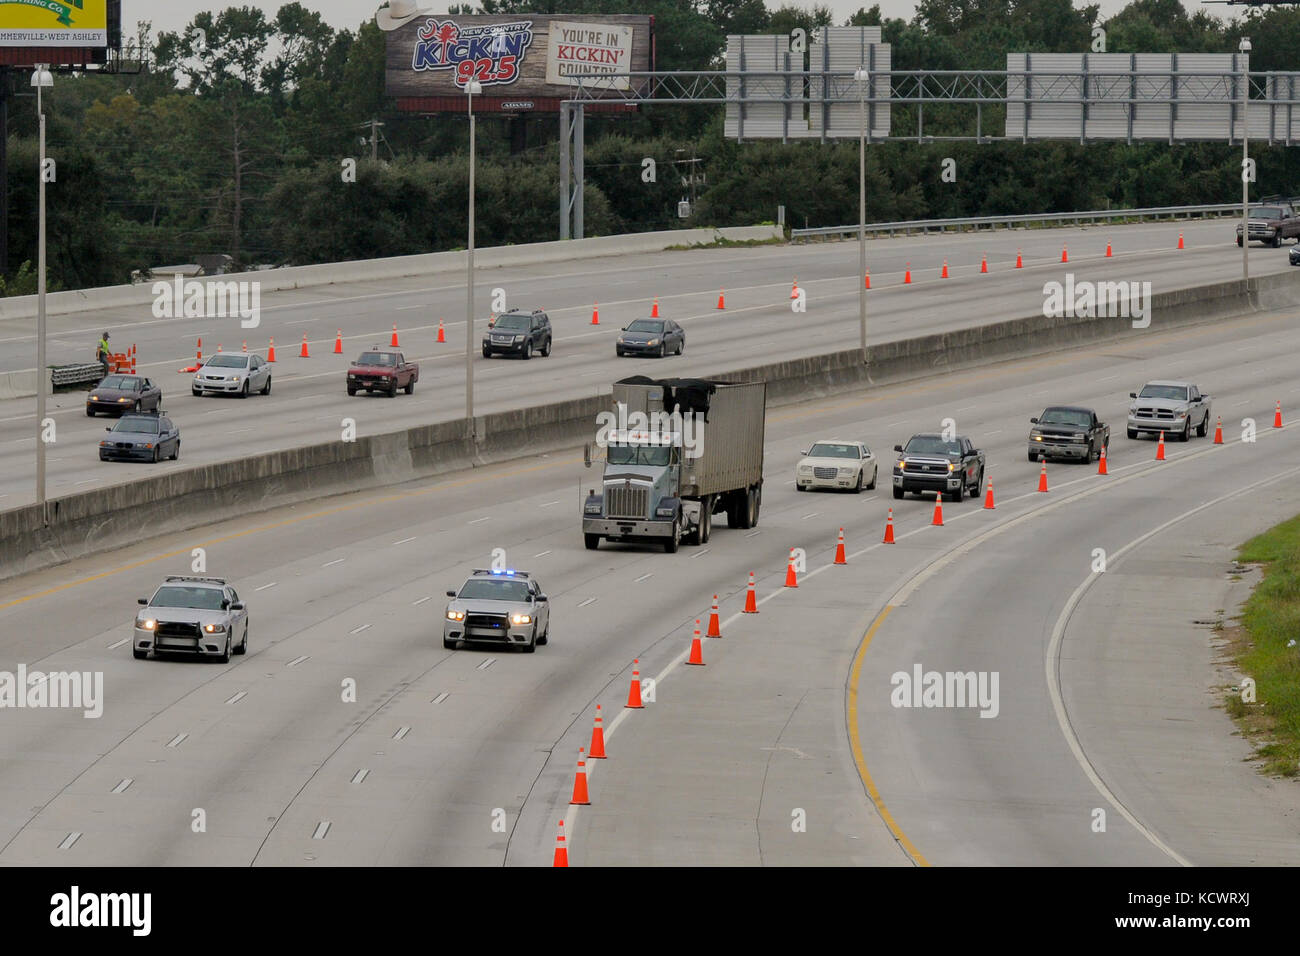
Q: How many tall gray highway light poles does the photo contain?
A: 4